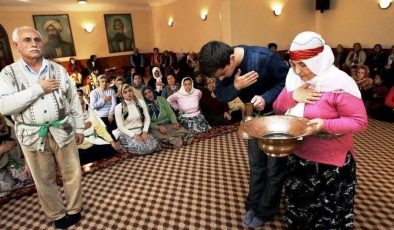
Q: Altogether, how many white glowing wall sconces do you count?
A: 5